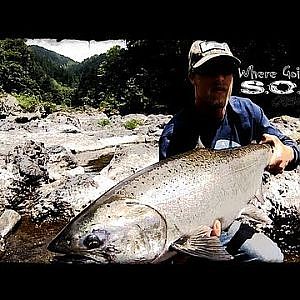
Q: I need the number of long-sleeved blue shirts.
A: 1